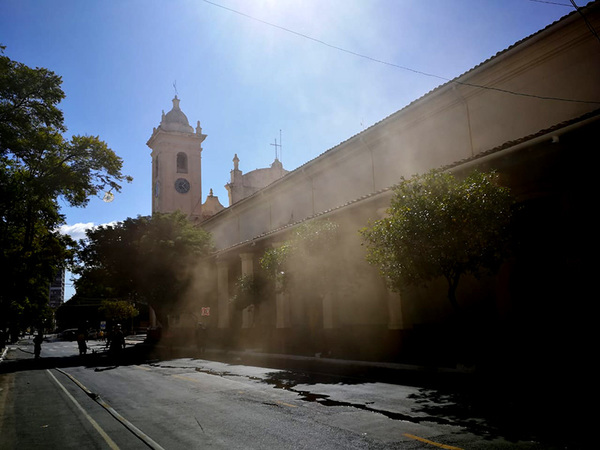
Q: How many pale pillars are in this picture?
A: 5